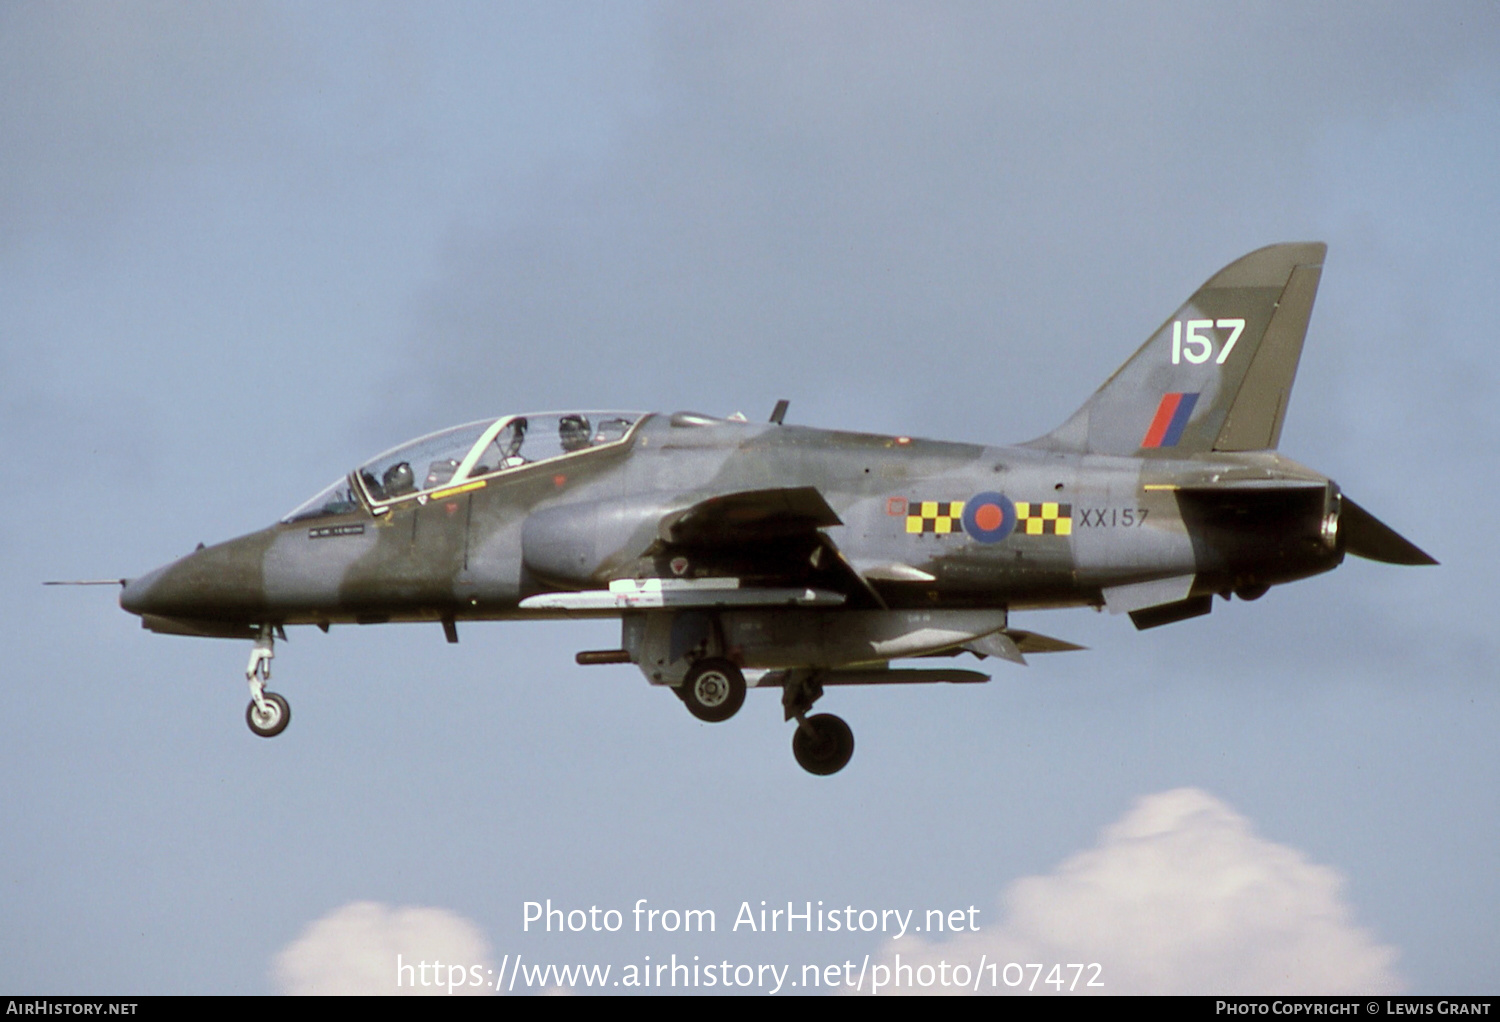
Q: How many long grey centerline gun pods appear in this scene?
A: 1